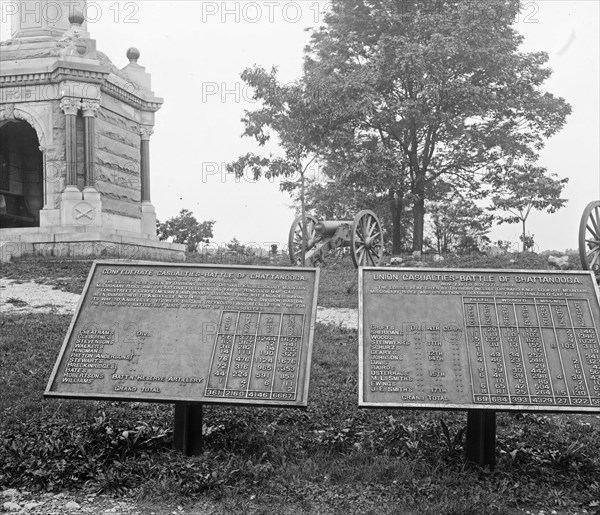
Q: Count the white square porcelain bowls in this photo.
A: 0